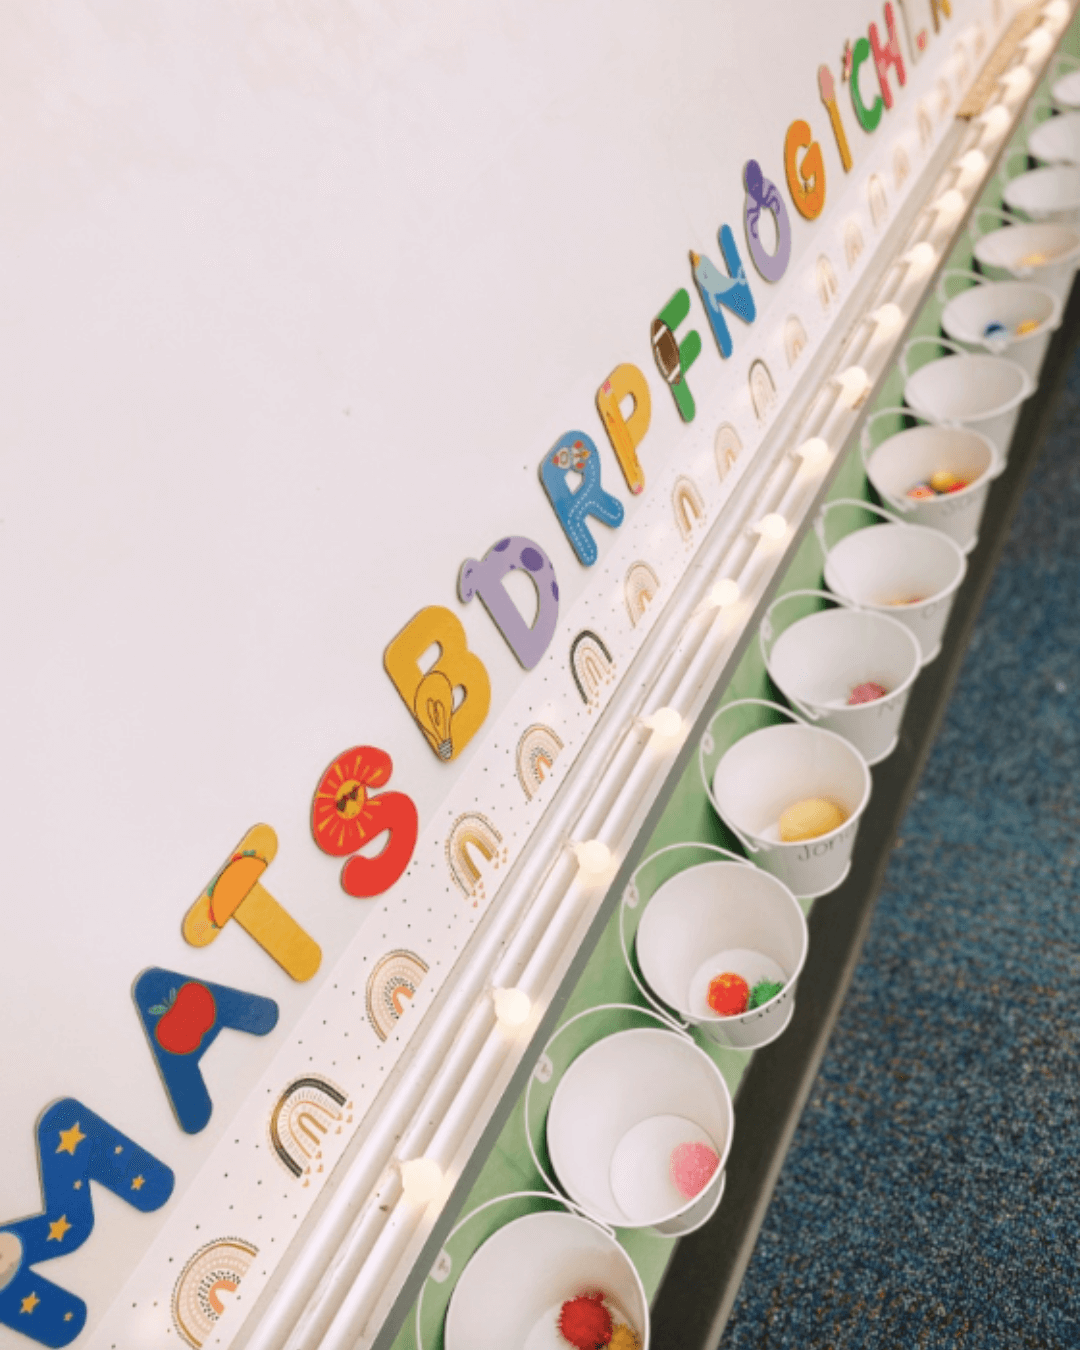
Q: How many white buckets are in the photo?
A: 13